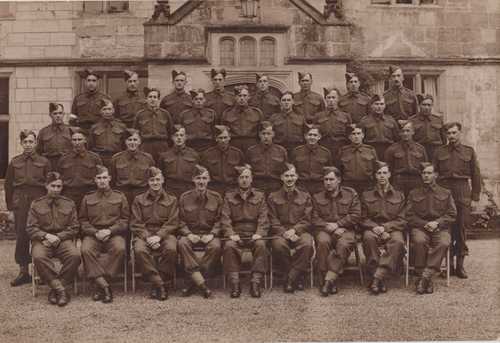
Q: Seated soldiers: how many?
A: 9